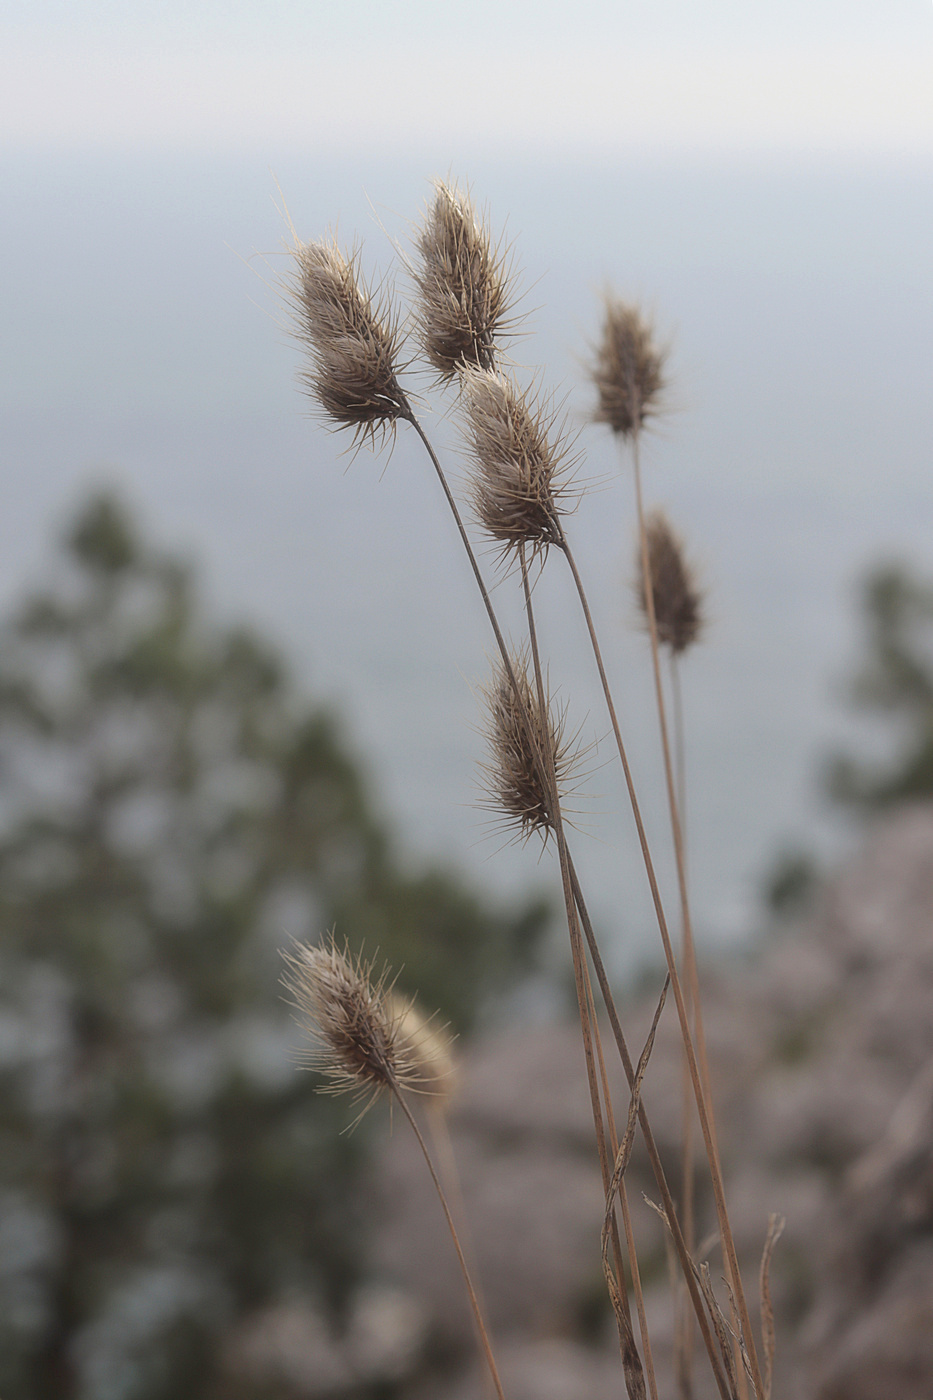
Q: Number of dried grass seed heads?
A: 8